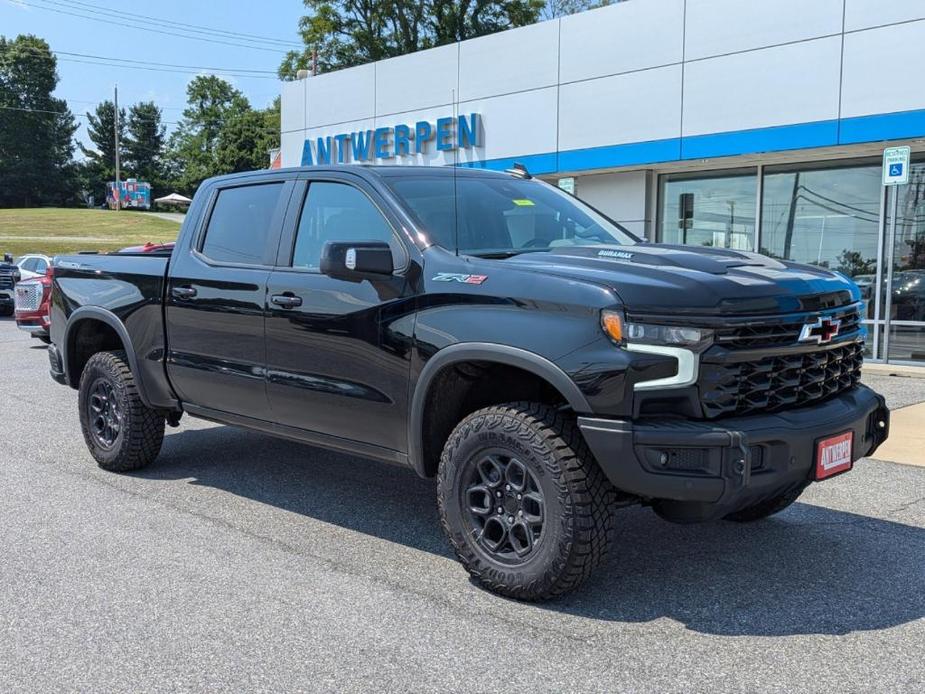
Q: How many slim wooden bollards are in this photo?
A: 0